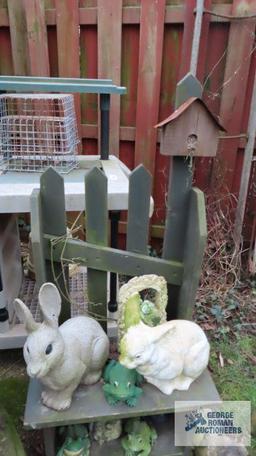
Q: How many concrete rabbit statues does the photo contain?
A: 2